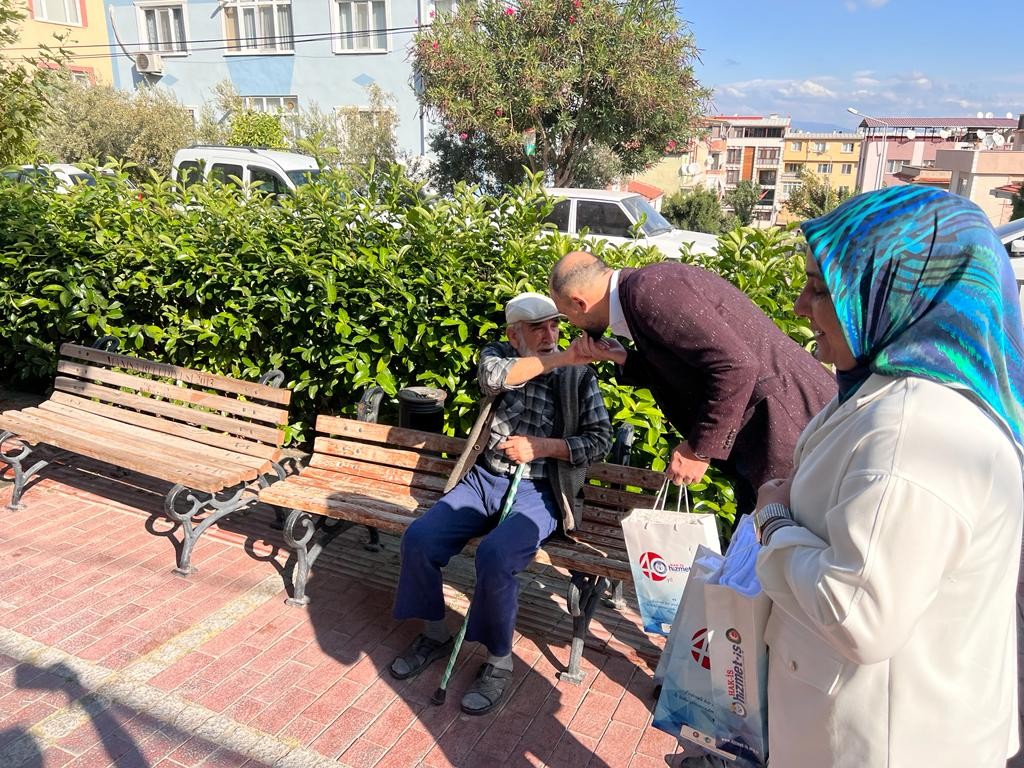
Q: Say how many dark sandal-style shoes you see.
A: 2